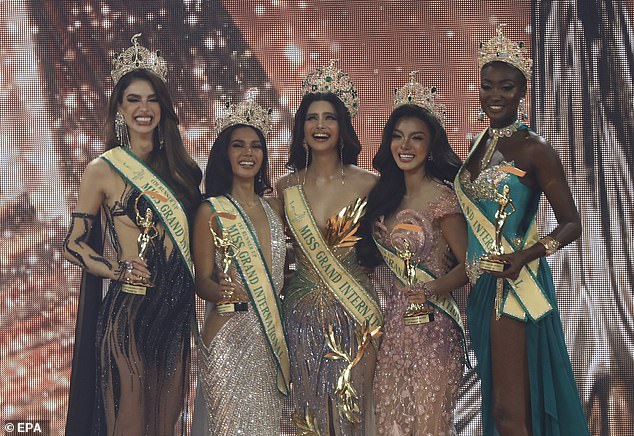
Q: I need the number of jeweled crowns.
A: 5